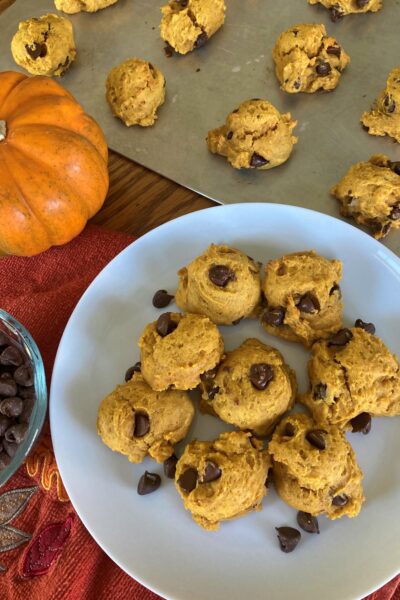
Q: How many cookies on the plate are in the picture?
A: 8